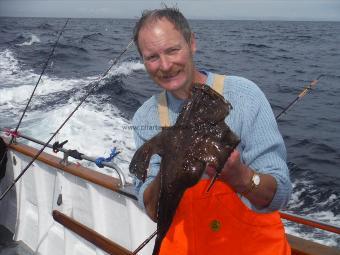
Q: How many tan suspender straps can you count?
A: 2